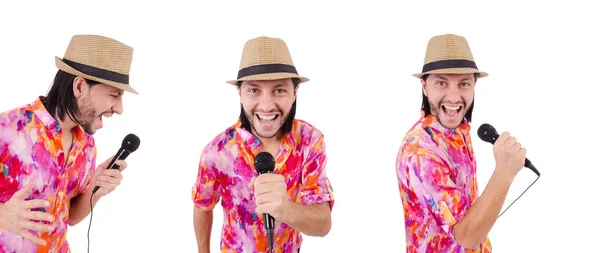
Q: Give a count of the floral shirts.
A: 3